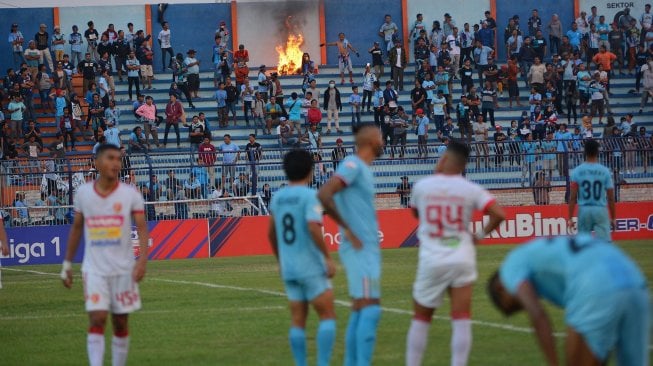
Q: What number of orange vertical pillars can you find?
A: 7